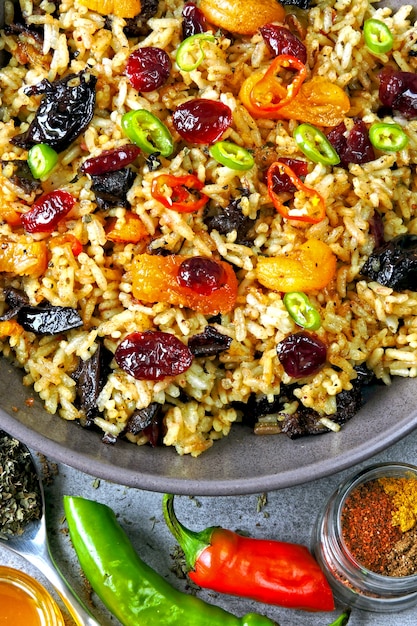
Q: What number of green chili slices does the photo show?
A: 8